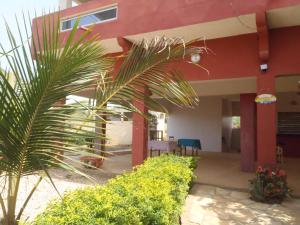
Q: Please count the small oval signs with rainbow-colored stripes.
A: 1